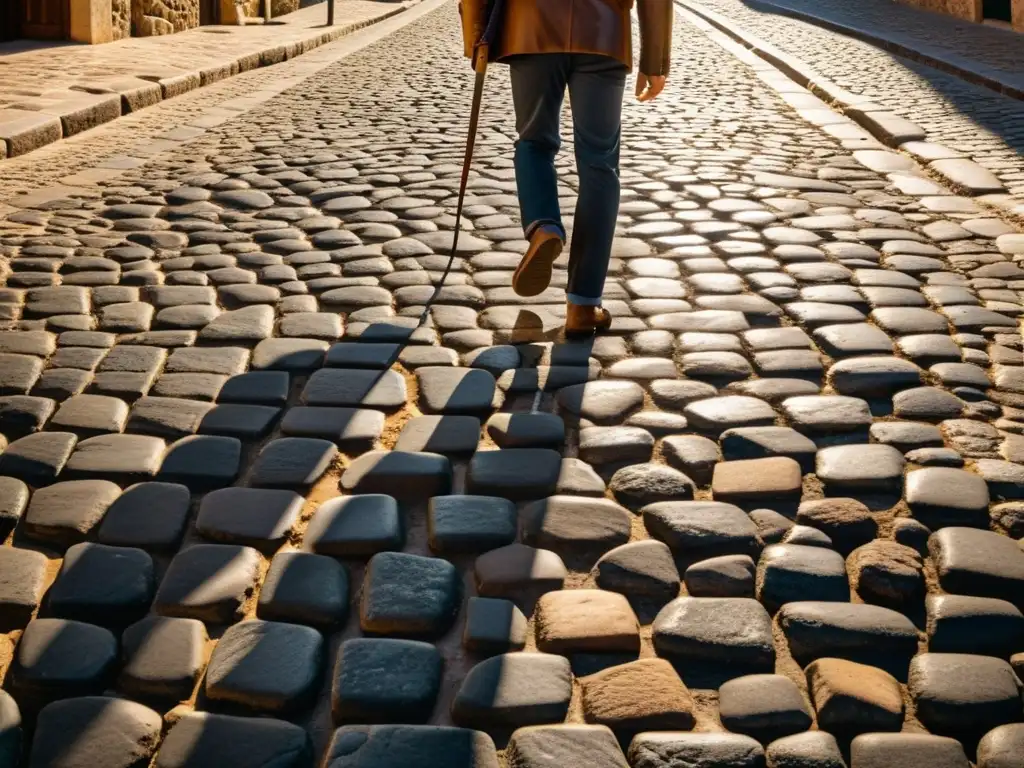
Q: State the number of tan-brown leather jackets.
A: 1